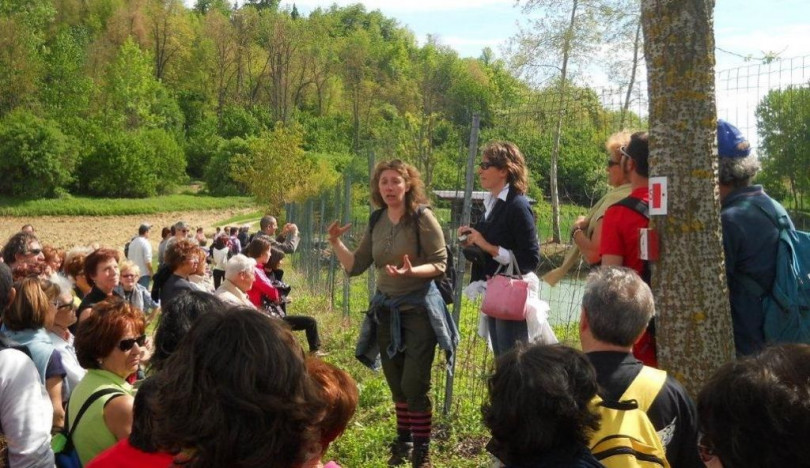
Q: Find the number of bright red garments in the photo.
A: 3